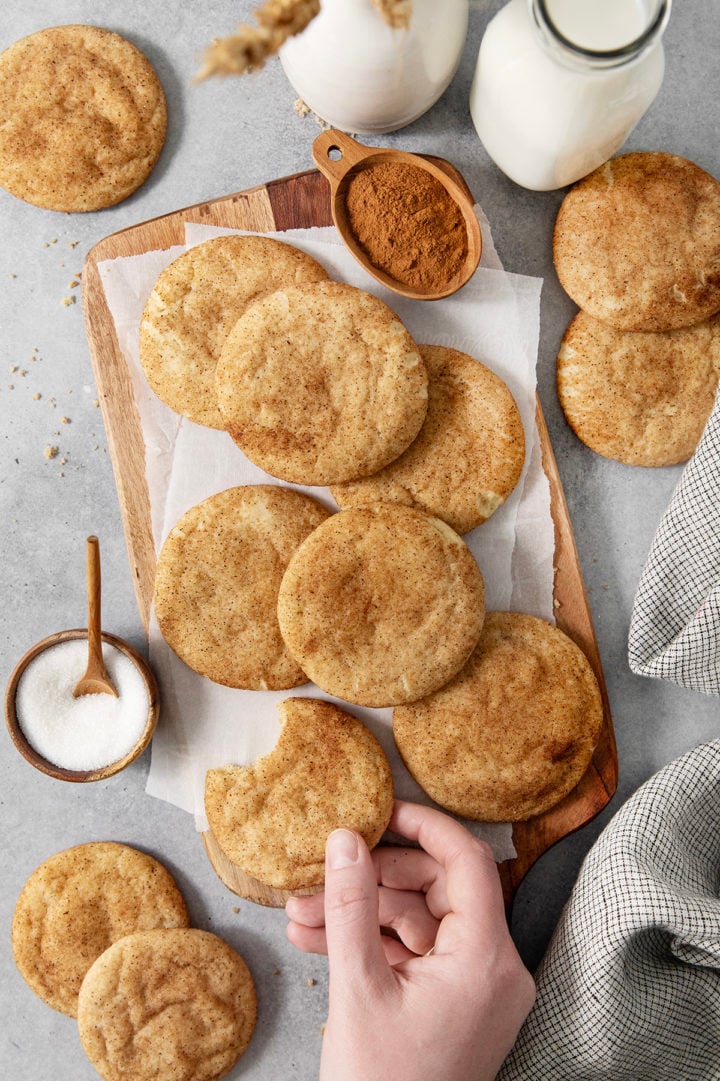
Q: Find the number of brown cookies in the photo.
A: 12